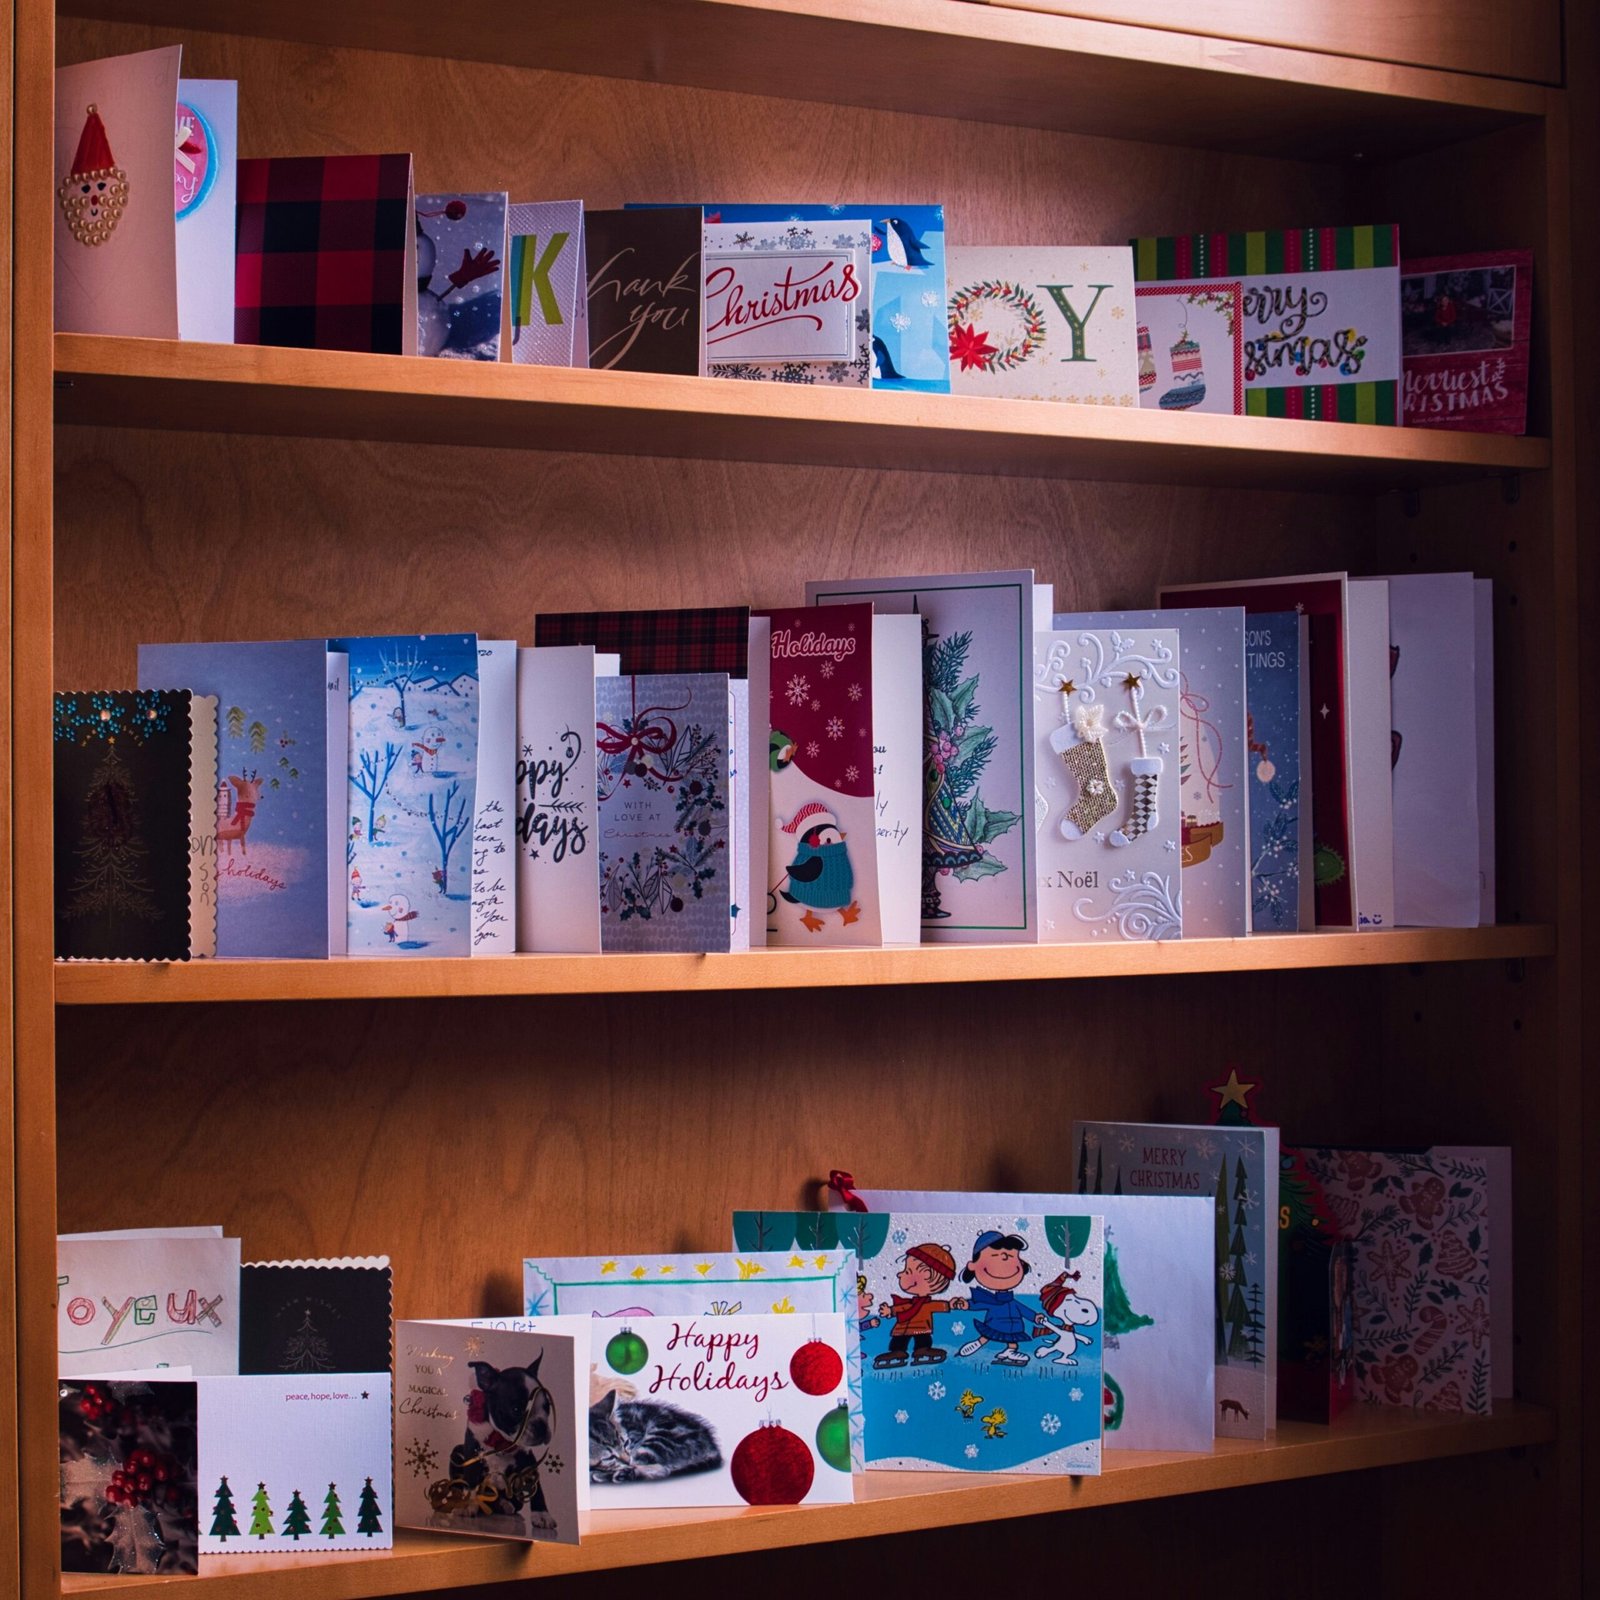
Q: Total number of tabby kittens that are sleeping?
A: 1